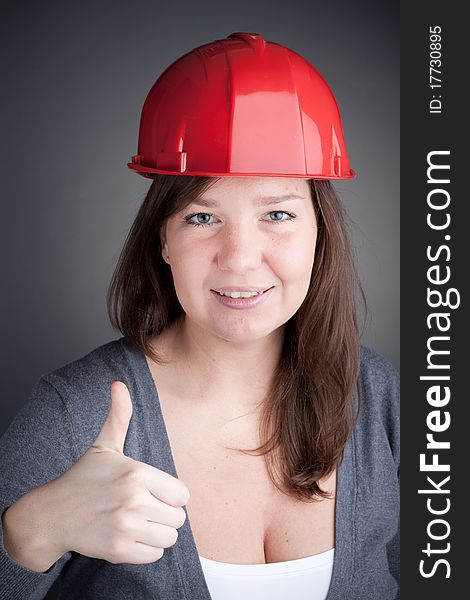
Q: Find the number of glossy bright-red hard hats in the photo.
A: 1